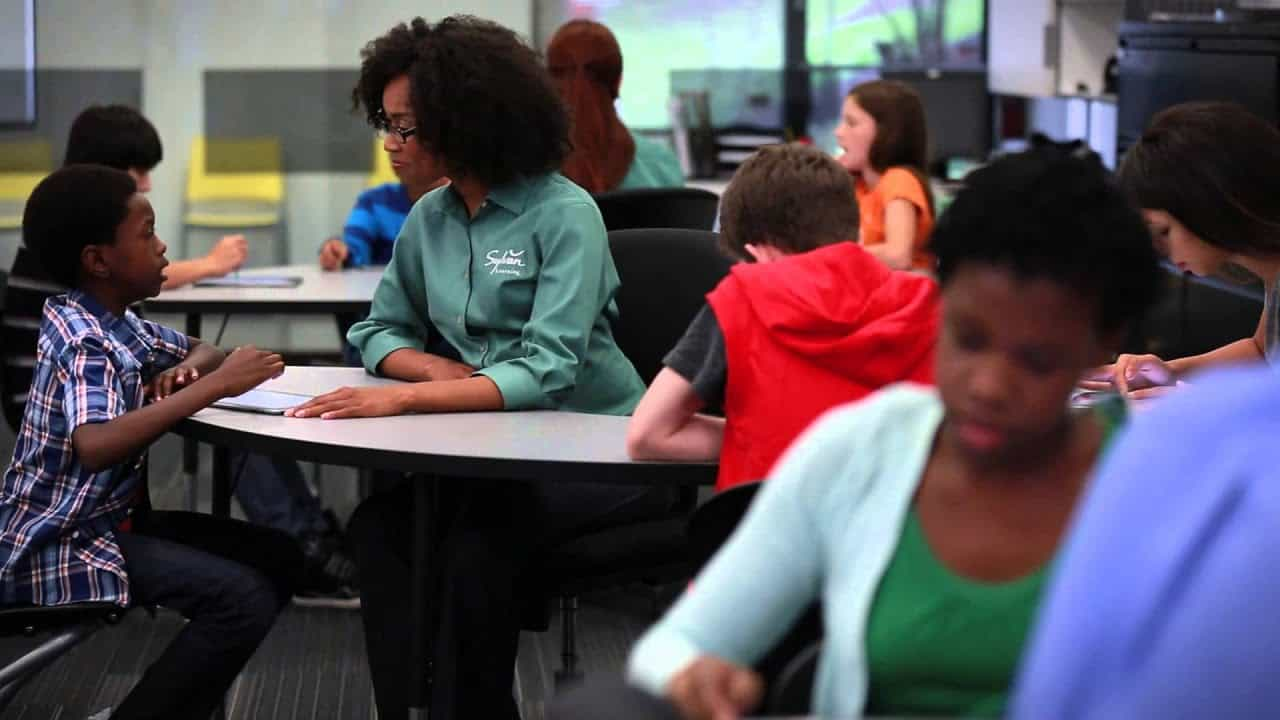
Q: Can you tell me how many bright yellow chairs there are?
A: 3